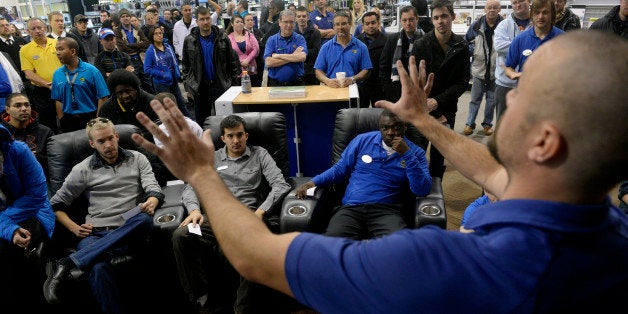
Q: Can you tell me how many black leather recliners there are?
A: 3